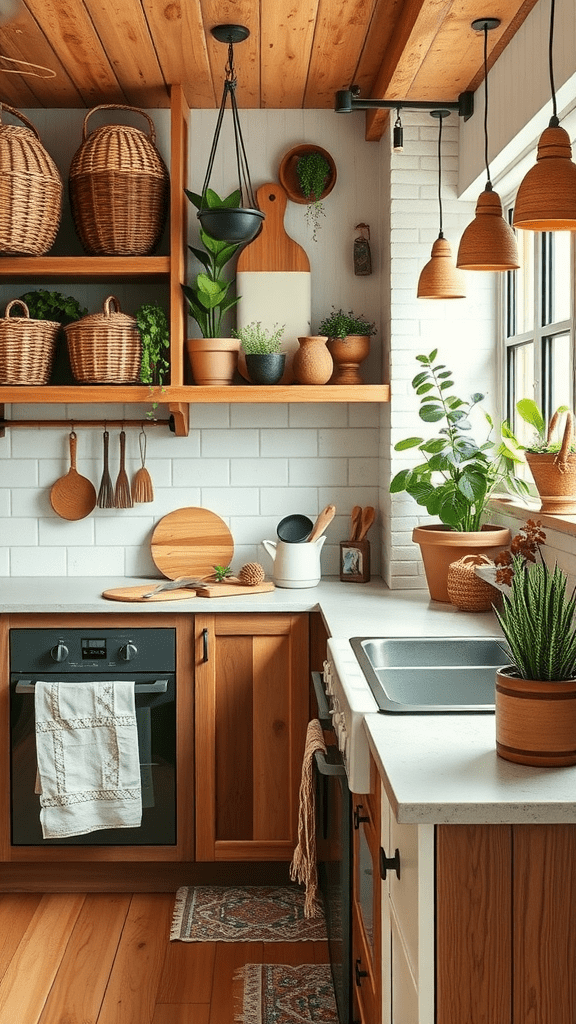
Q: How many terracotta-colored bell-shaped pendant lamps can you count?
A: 3